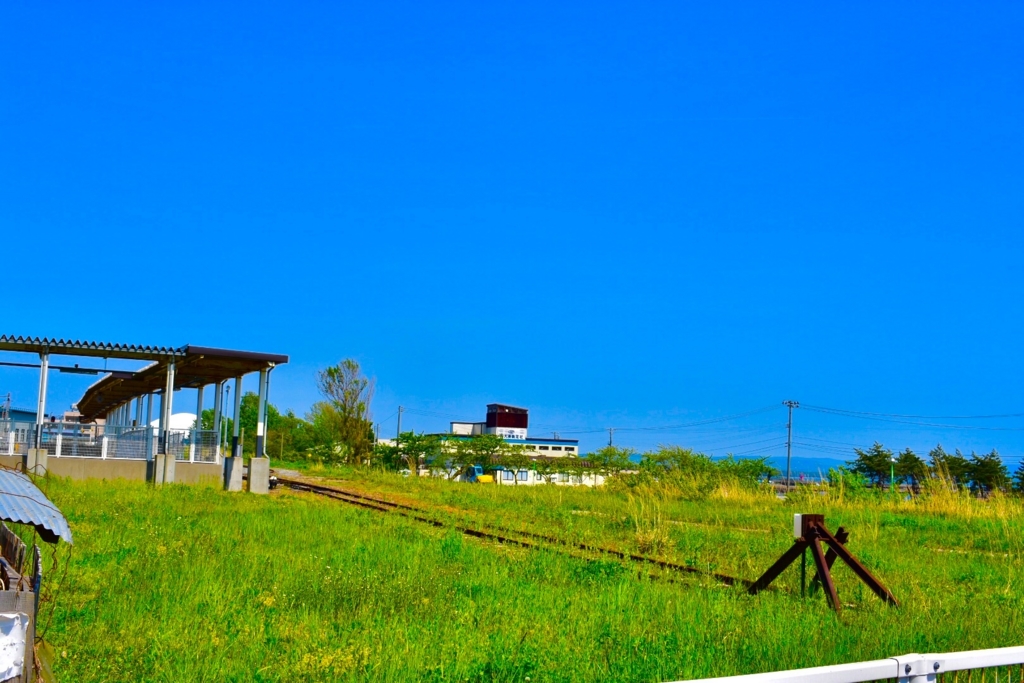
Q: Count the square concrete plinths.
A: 4